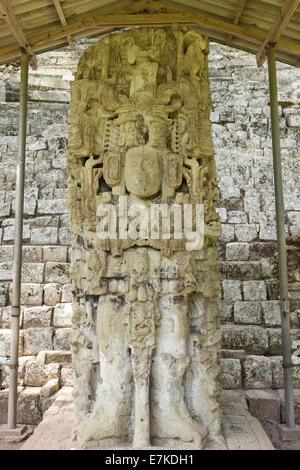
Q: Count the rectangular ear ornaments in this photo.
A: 2